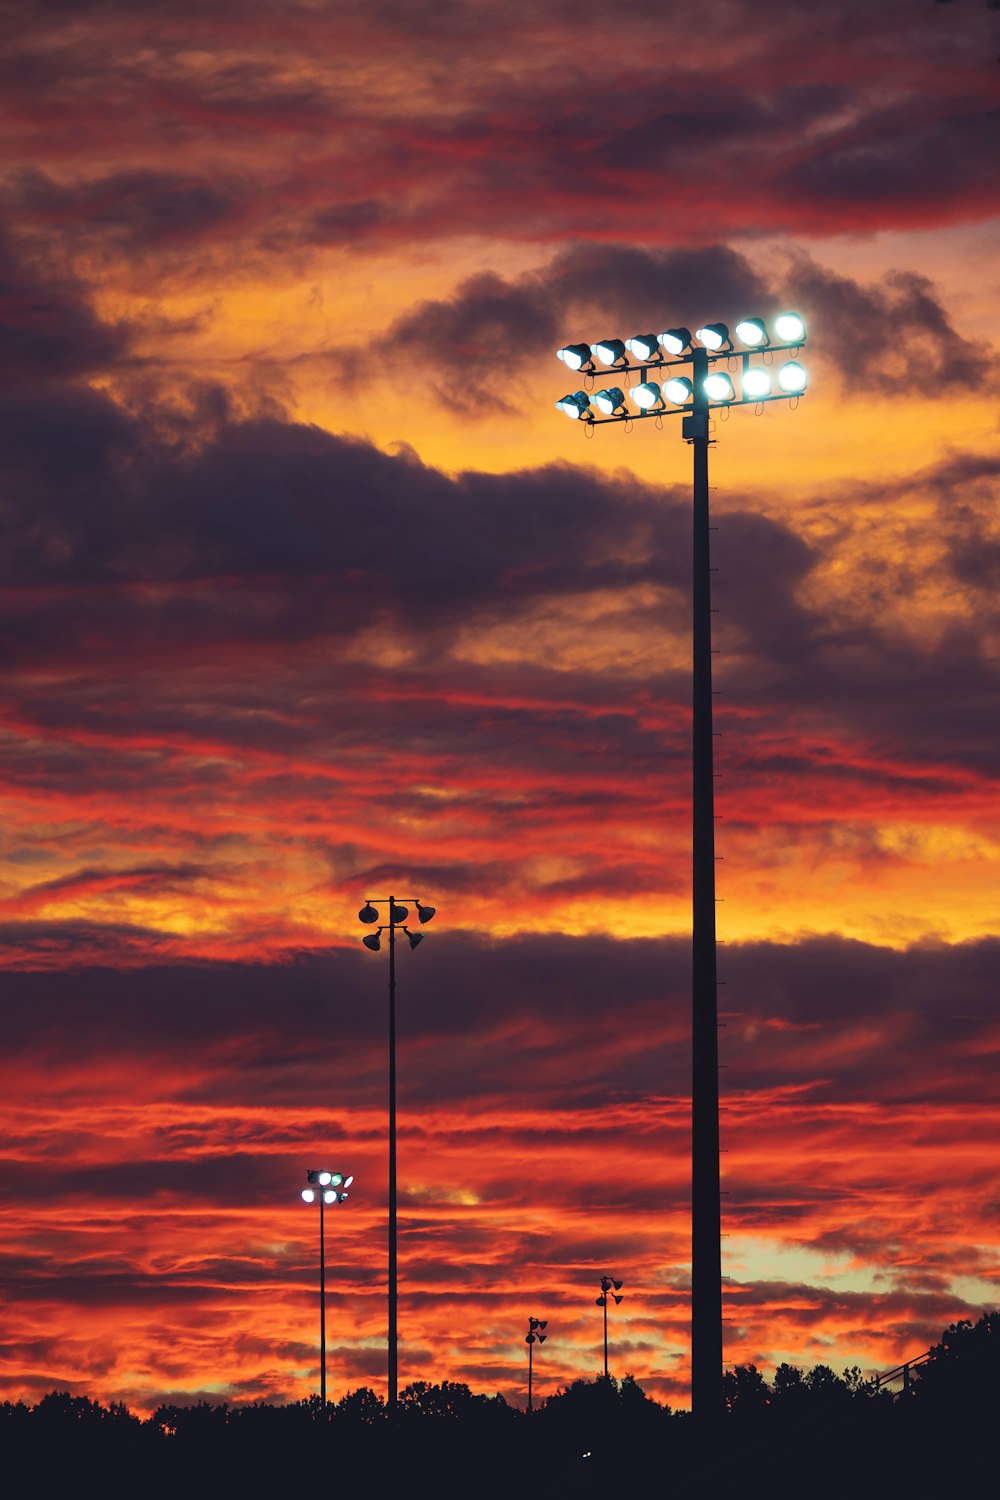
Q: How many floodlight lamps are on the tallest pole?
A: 14